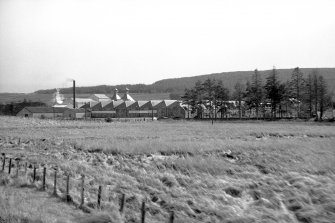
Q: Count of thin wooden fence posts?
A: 13